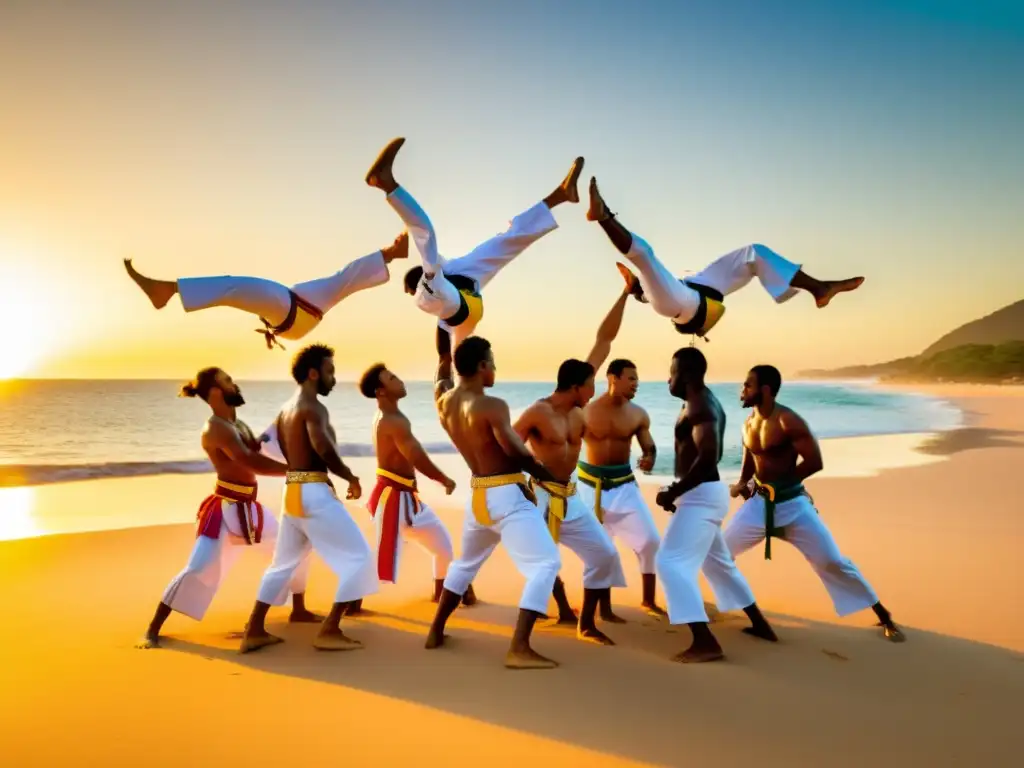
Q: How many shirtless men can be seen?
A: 8